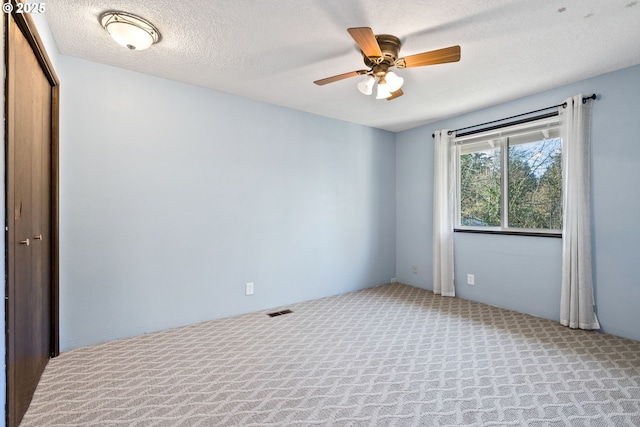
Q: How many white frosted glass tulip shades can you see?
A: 3